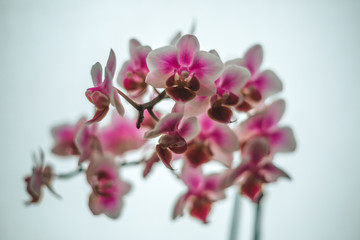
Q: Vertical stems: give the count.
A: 2